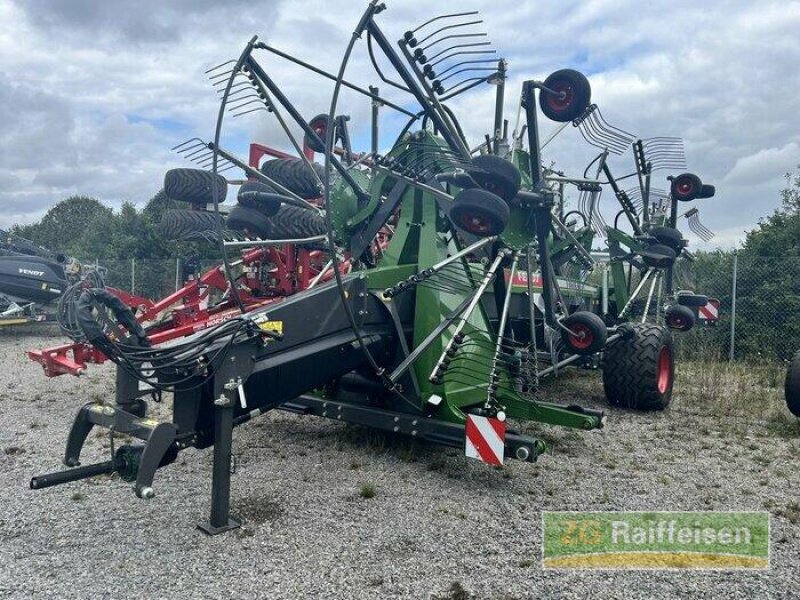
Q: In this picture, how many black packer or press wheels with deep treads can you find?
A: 4